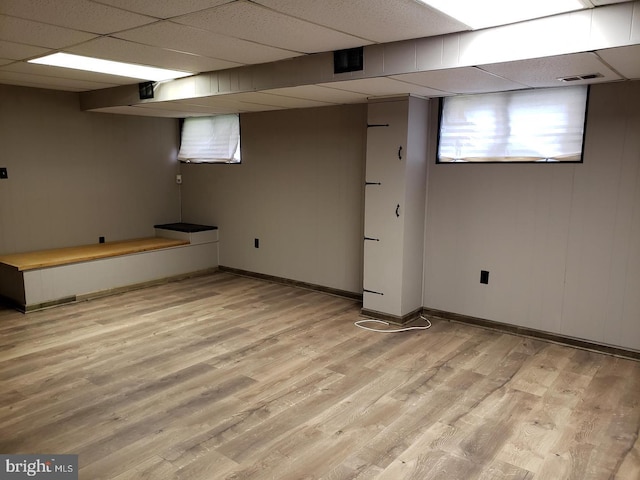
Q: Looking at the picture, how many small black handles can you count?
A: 2